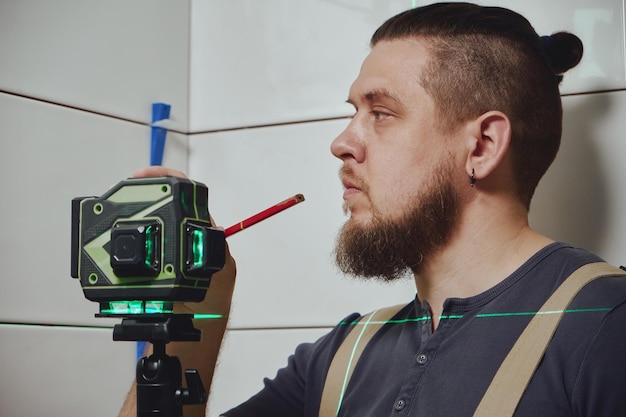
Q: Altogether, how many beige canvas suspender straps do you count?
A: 2